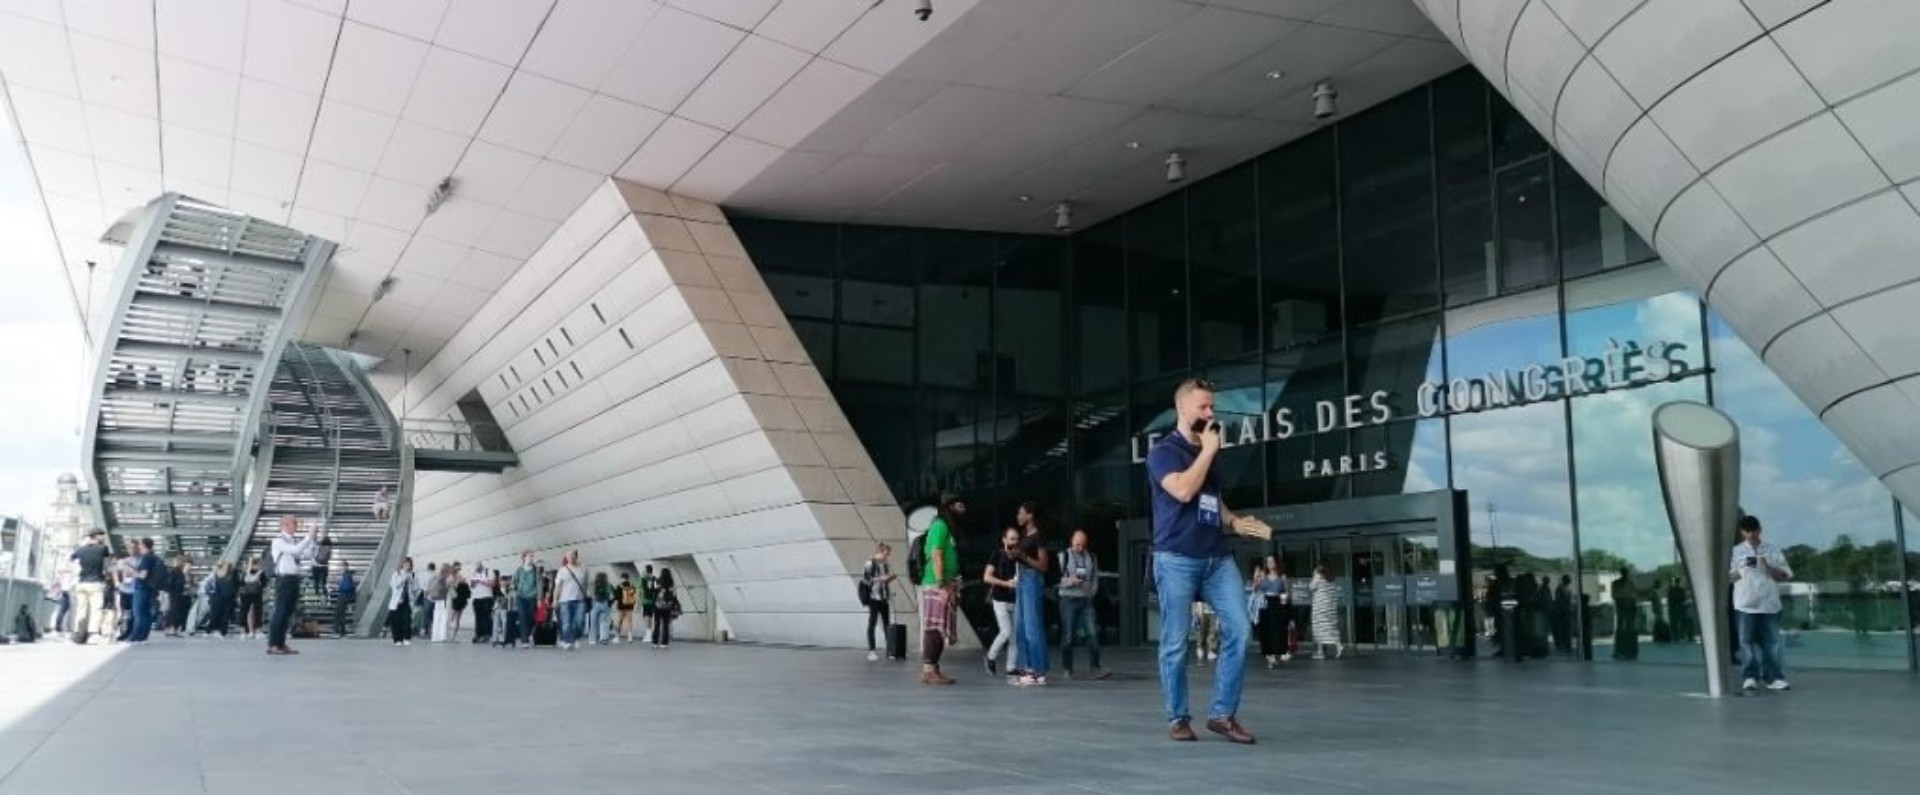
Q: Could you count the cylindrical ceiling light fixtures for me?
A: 3